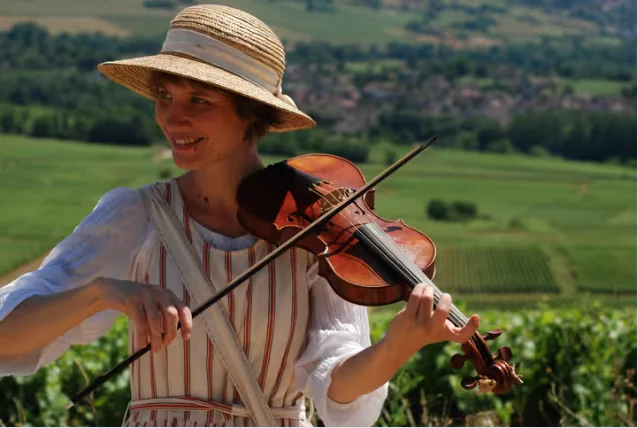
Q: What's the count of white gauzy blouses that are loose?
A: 1